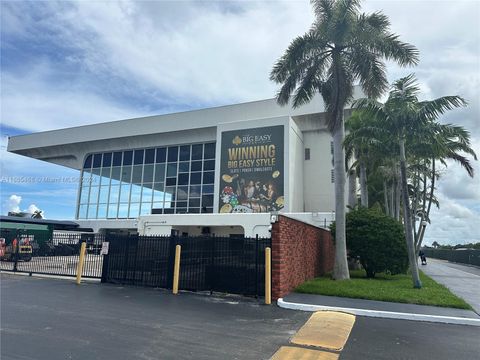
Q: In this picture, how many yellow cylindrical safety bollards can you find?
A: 3